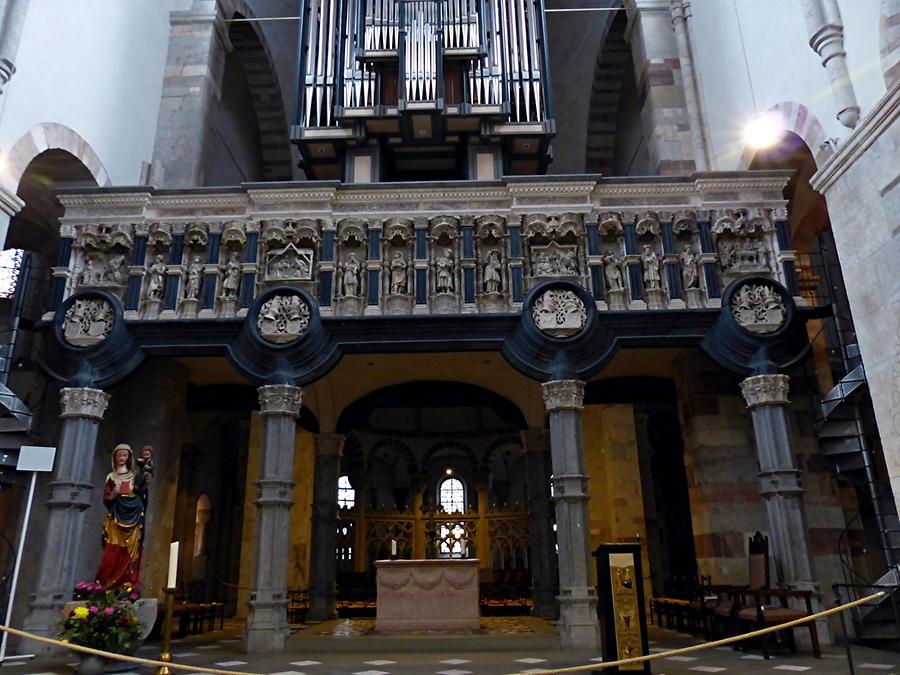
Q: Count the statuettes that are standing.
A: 10